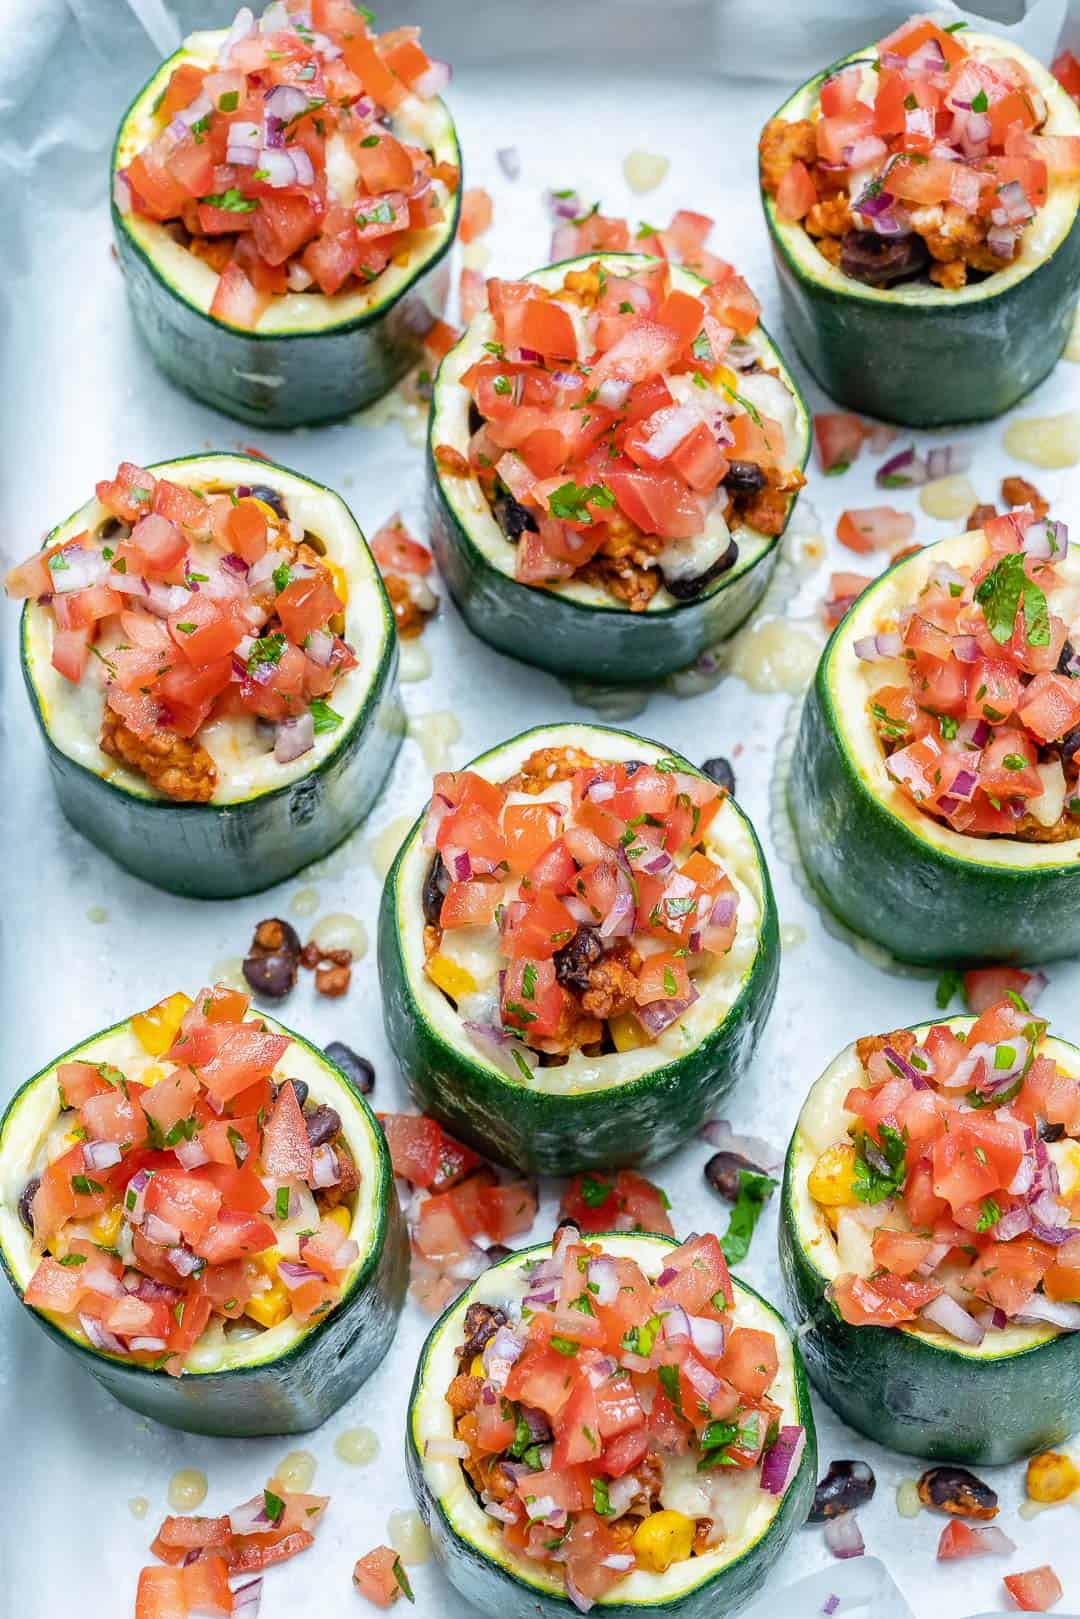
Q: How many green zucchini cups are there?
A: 9